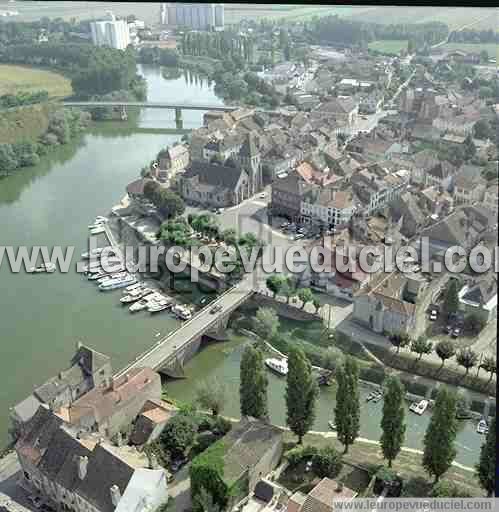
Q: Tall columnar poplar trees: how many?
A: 6